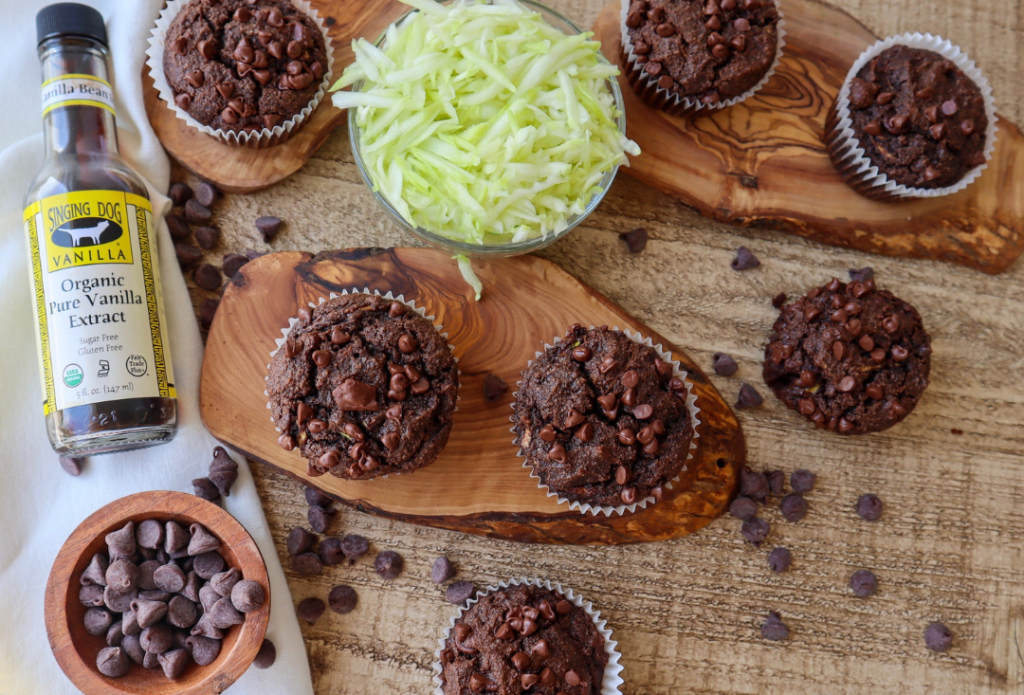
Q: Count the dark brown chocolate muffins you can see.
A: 7